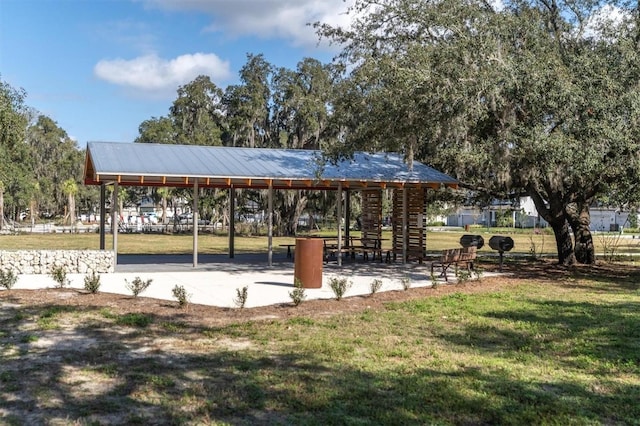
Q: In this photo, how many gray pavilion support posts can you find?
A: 8